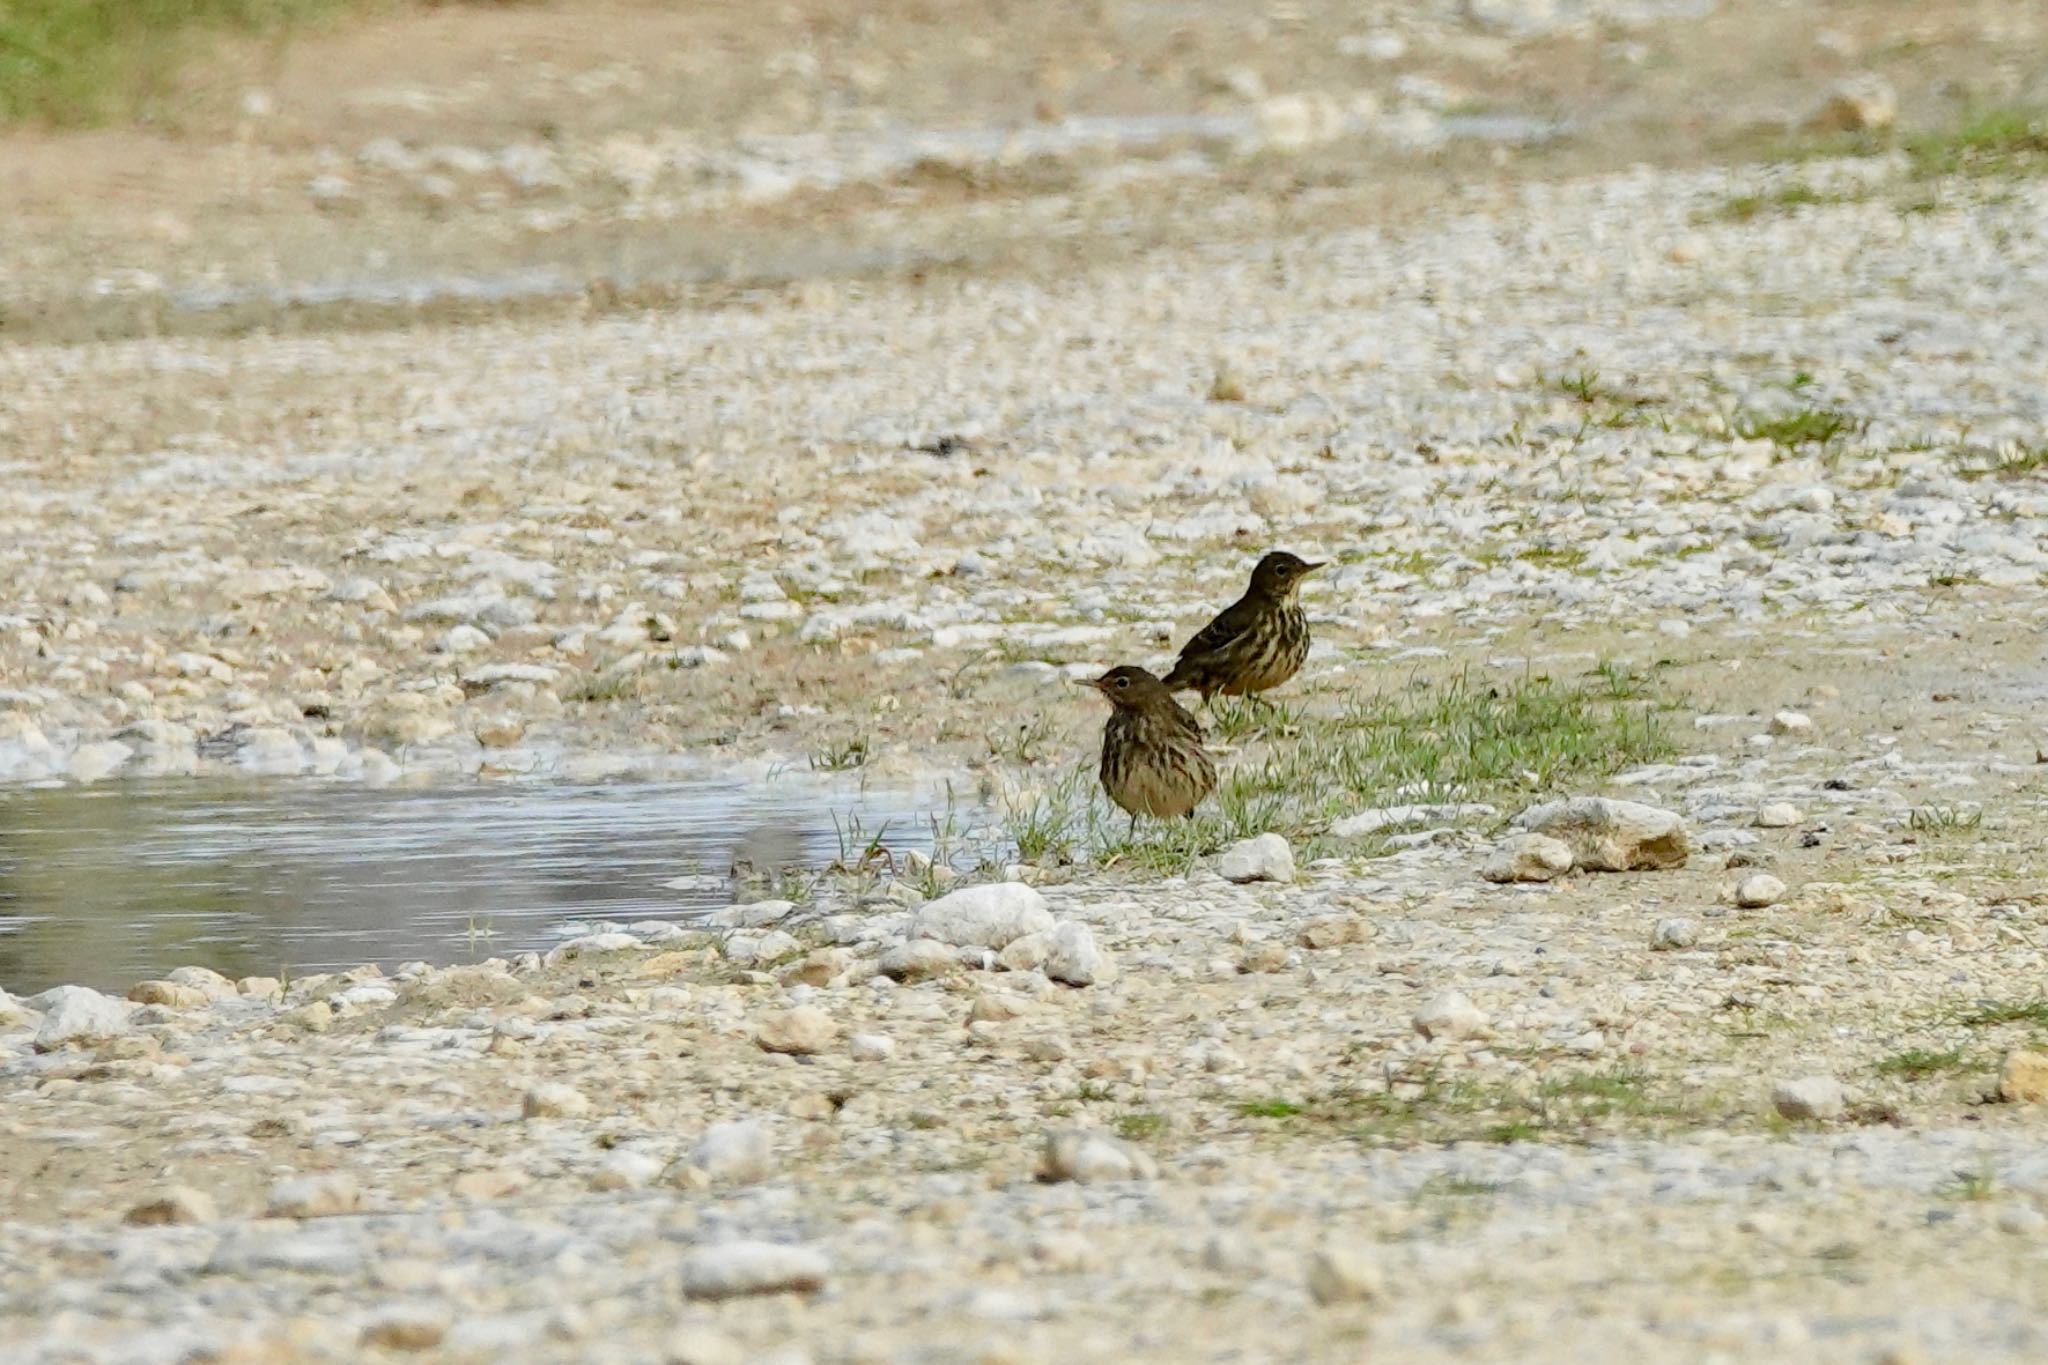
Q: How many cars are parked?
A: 0